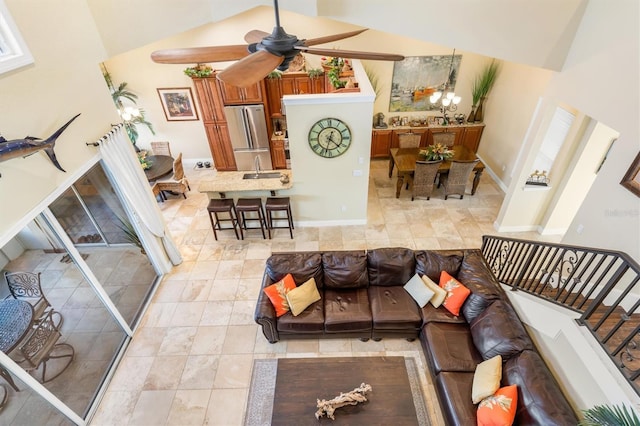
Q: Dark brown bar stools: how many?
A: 3